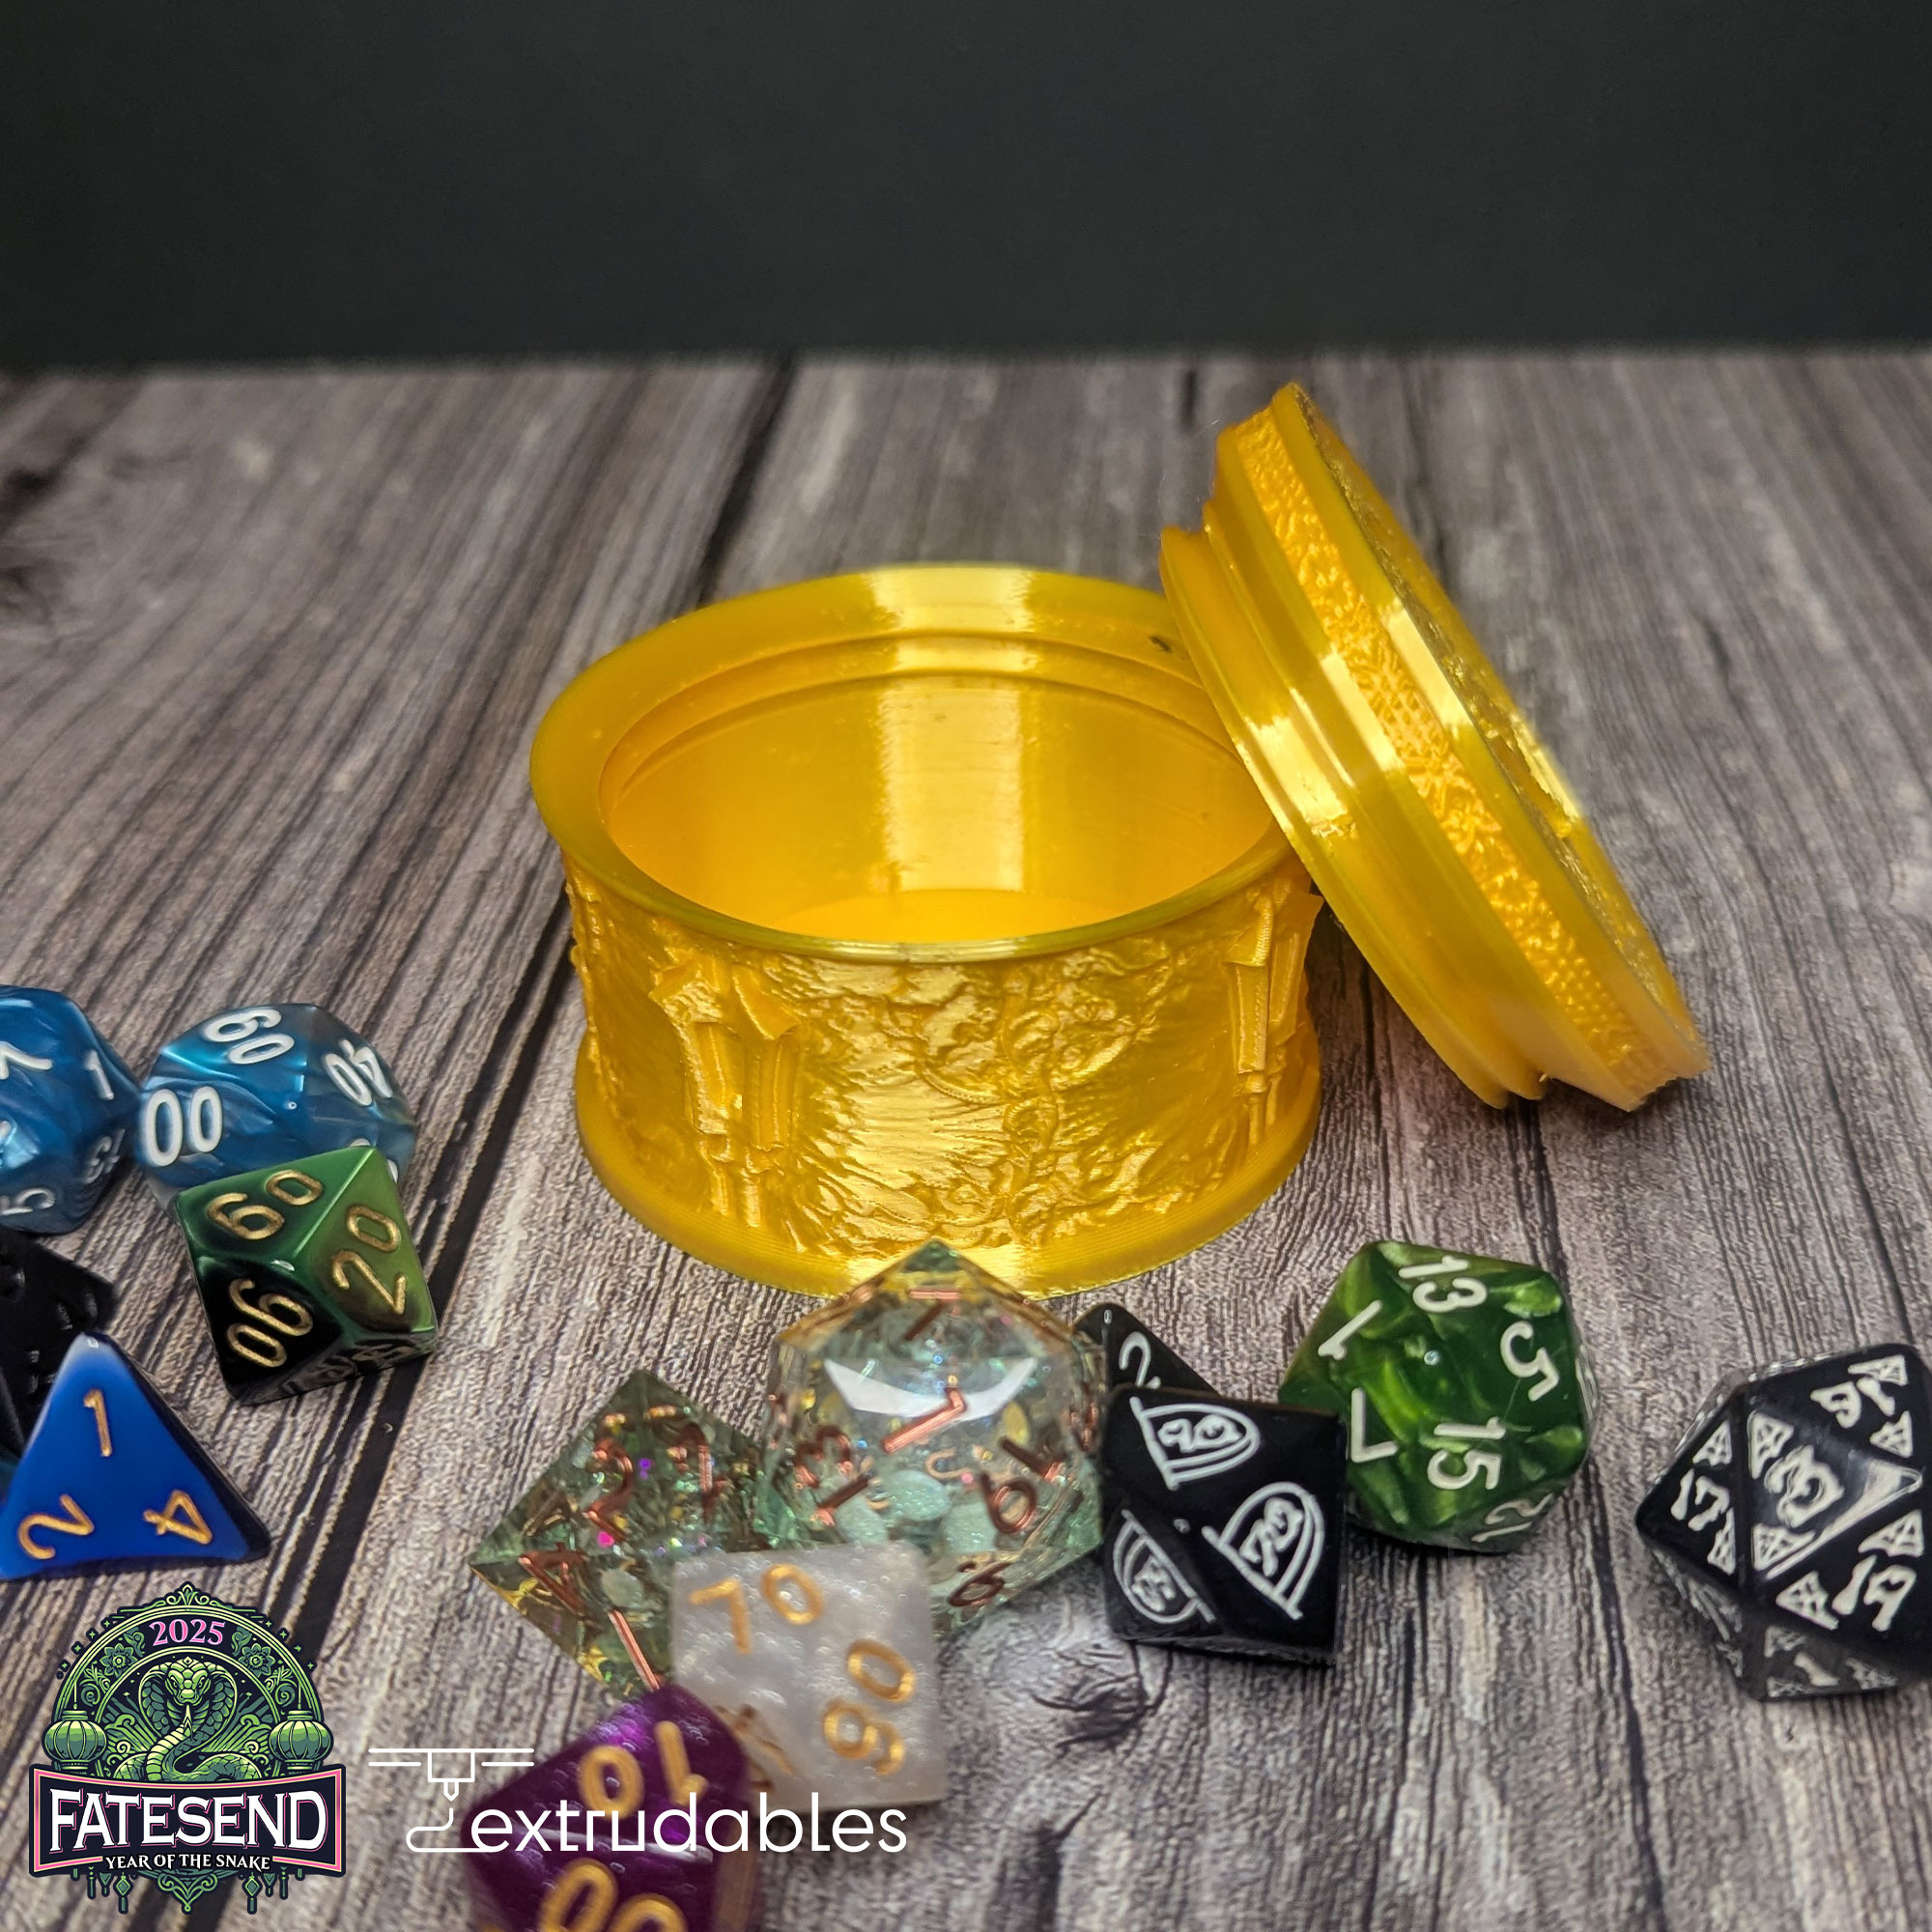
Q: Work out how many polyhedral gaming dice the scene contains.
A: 13